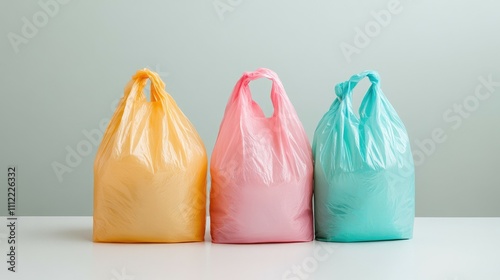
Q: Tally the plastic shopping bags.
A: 3